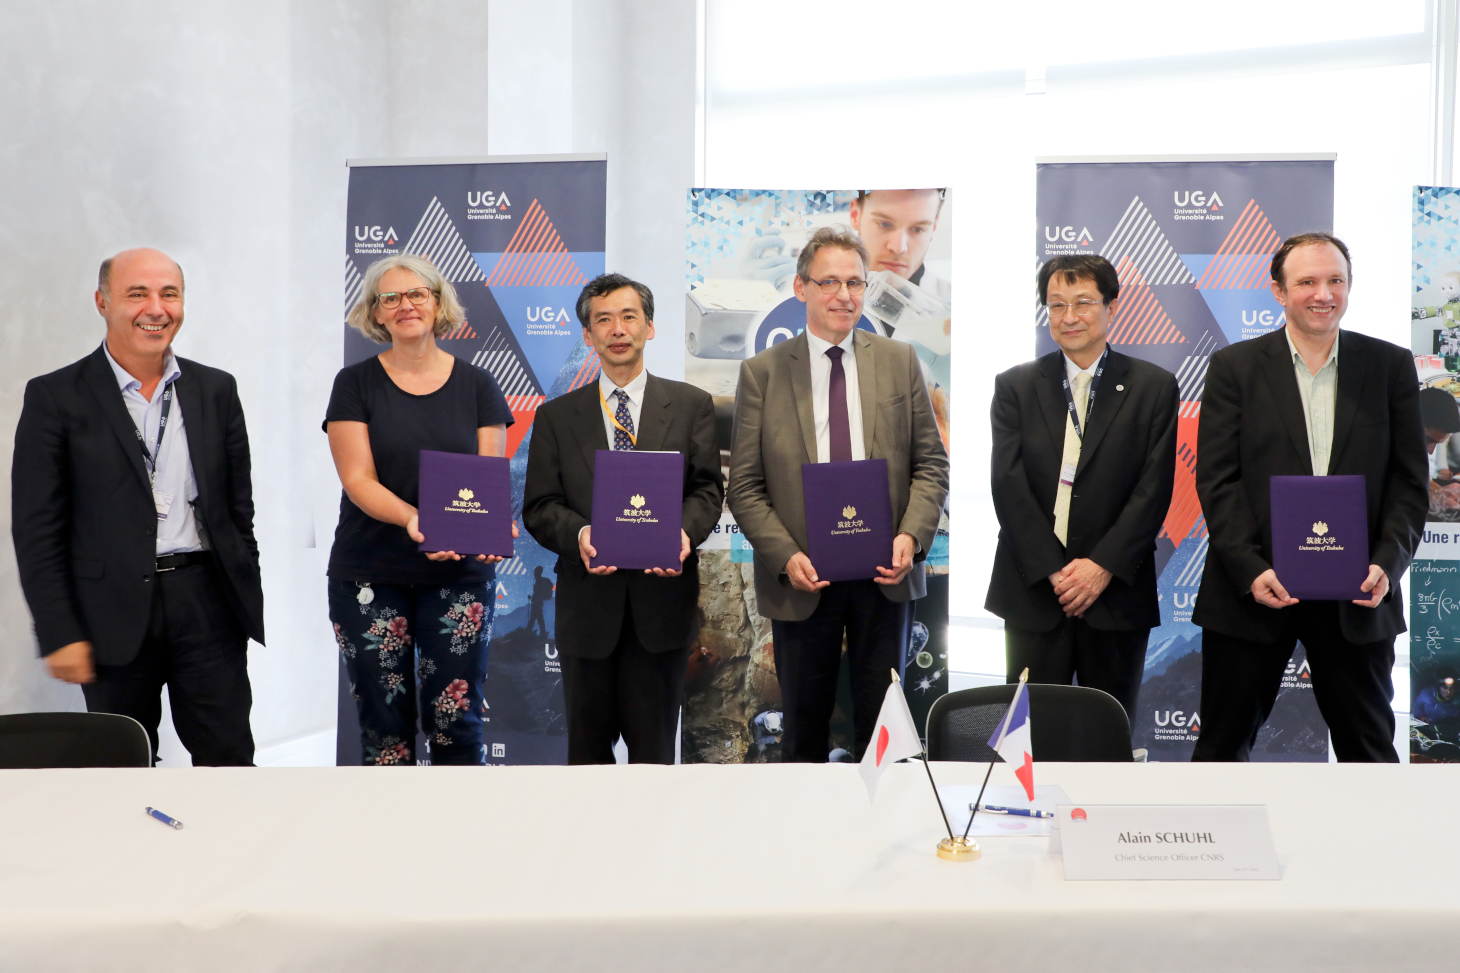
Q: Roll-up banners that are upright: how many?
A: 4